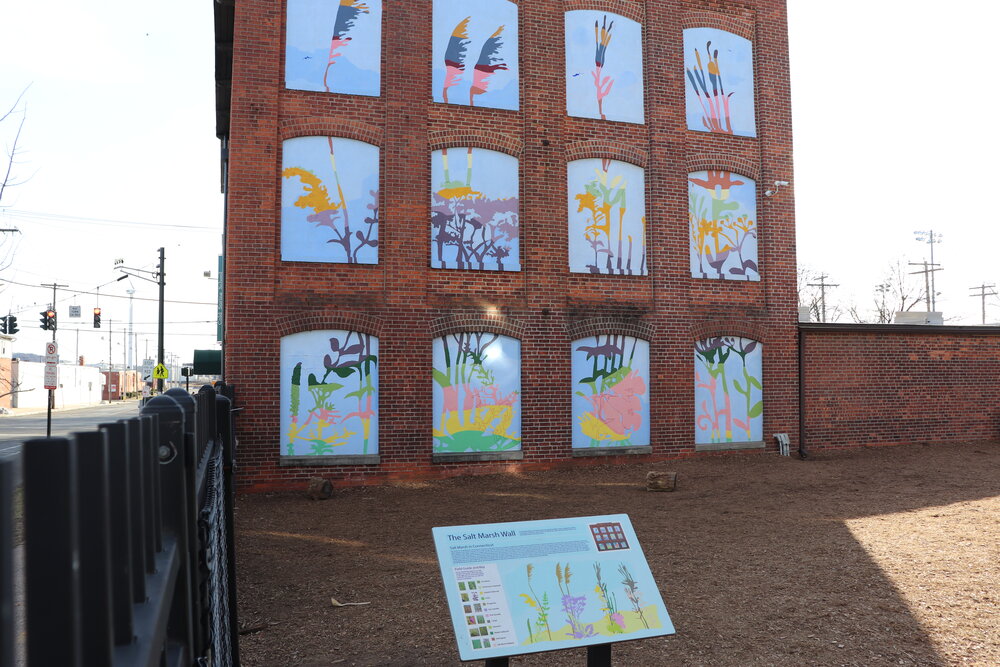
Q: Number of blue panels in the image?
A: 12